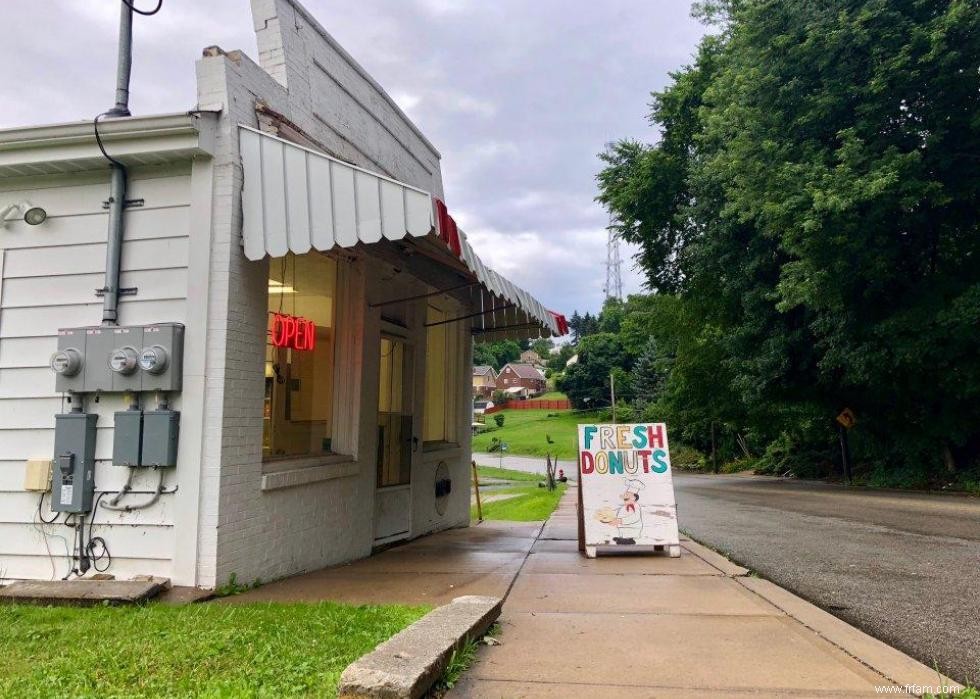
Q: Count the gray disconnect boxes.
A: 3